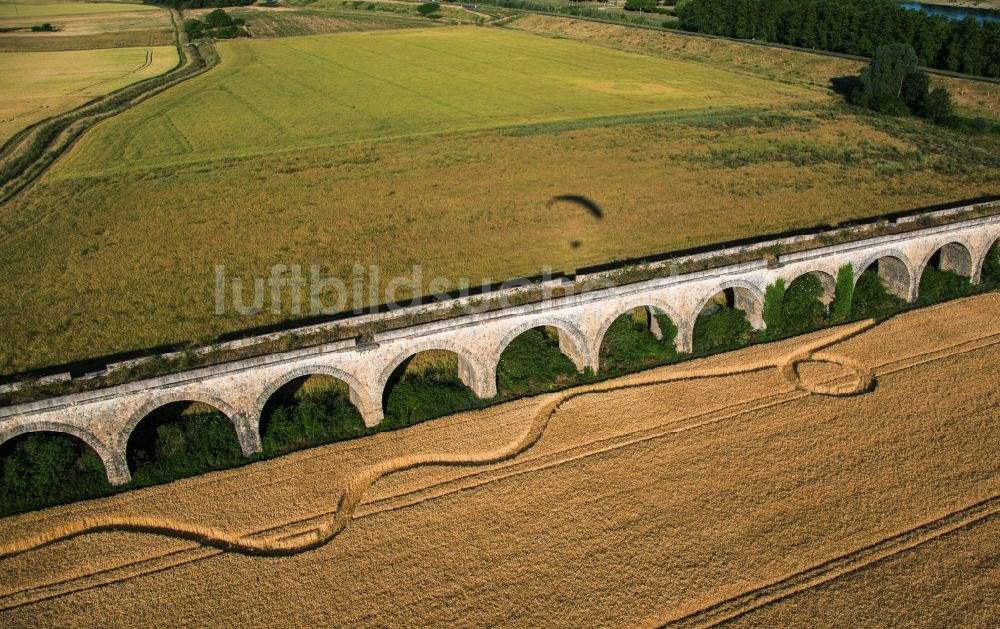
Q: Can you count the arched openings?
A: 11